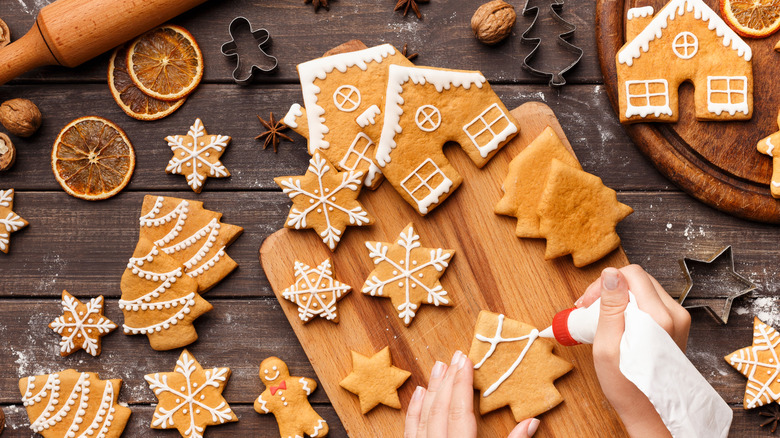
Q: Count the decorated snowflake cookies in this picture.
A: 8